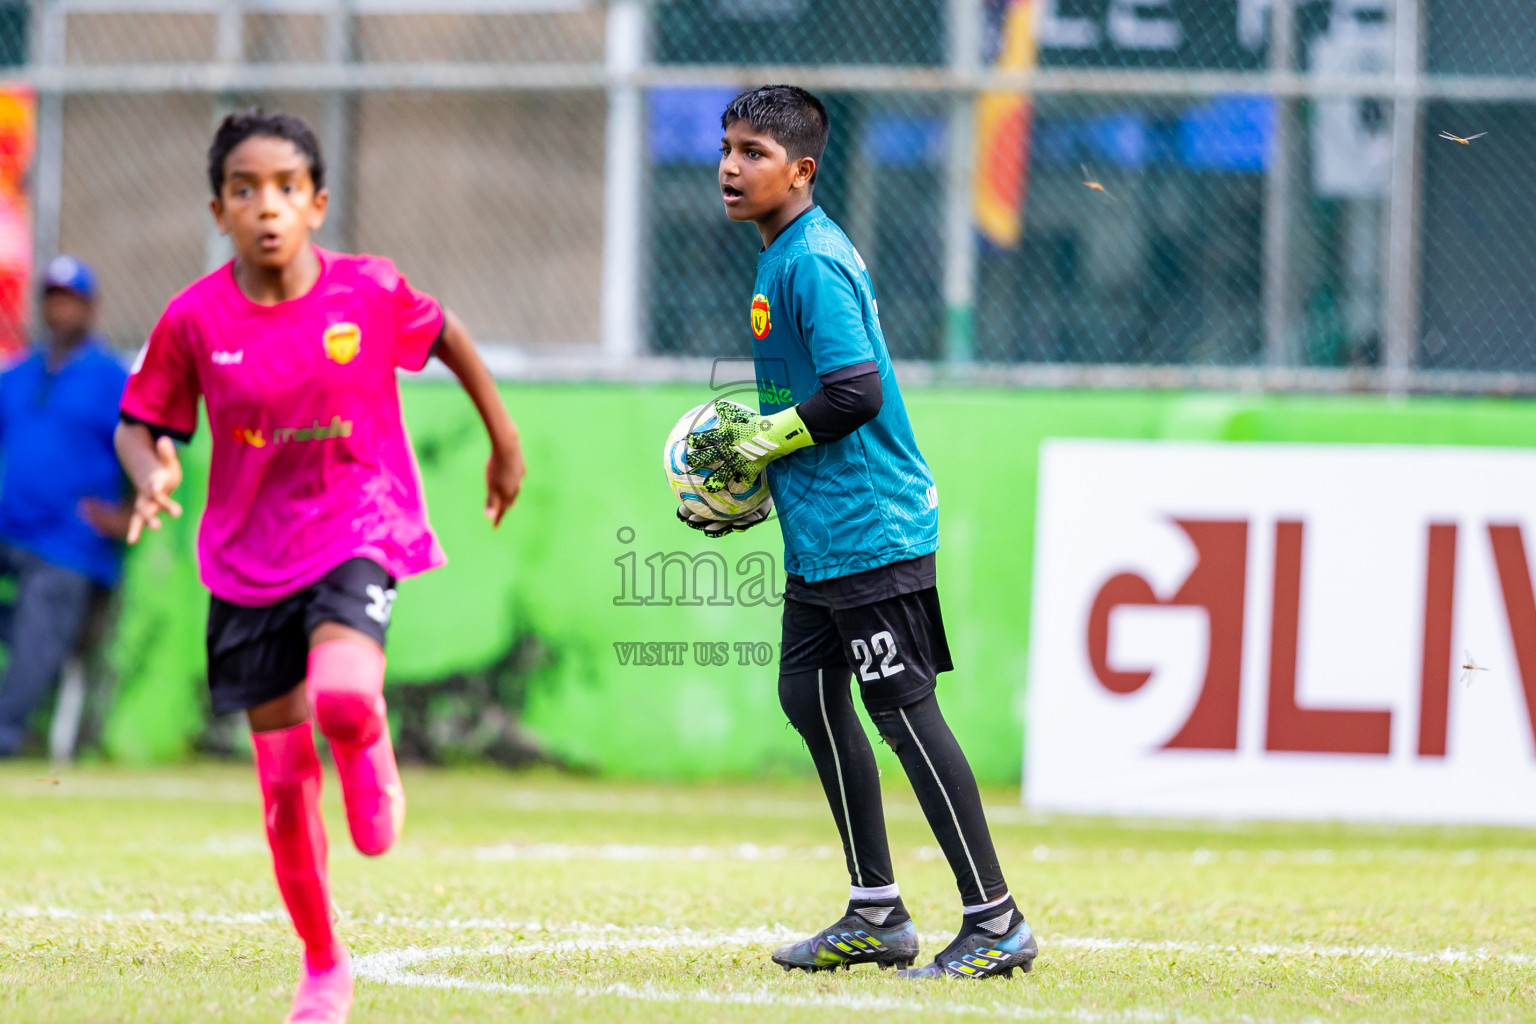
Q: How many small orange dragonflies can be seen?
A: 3